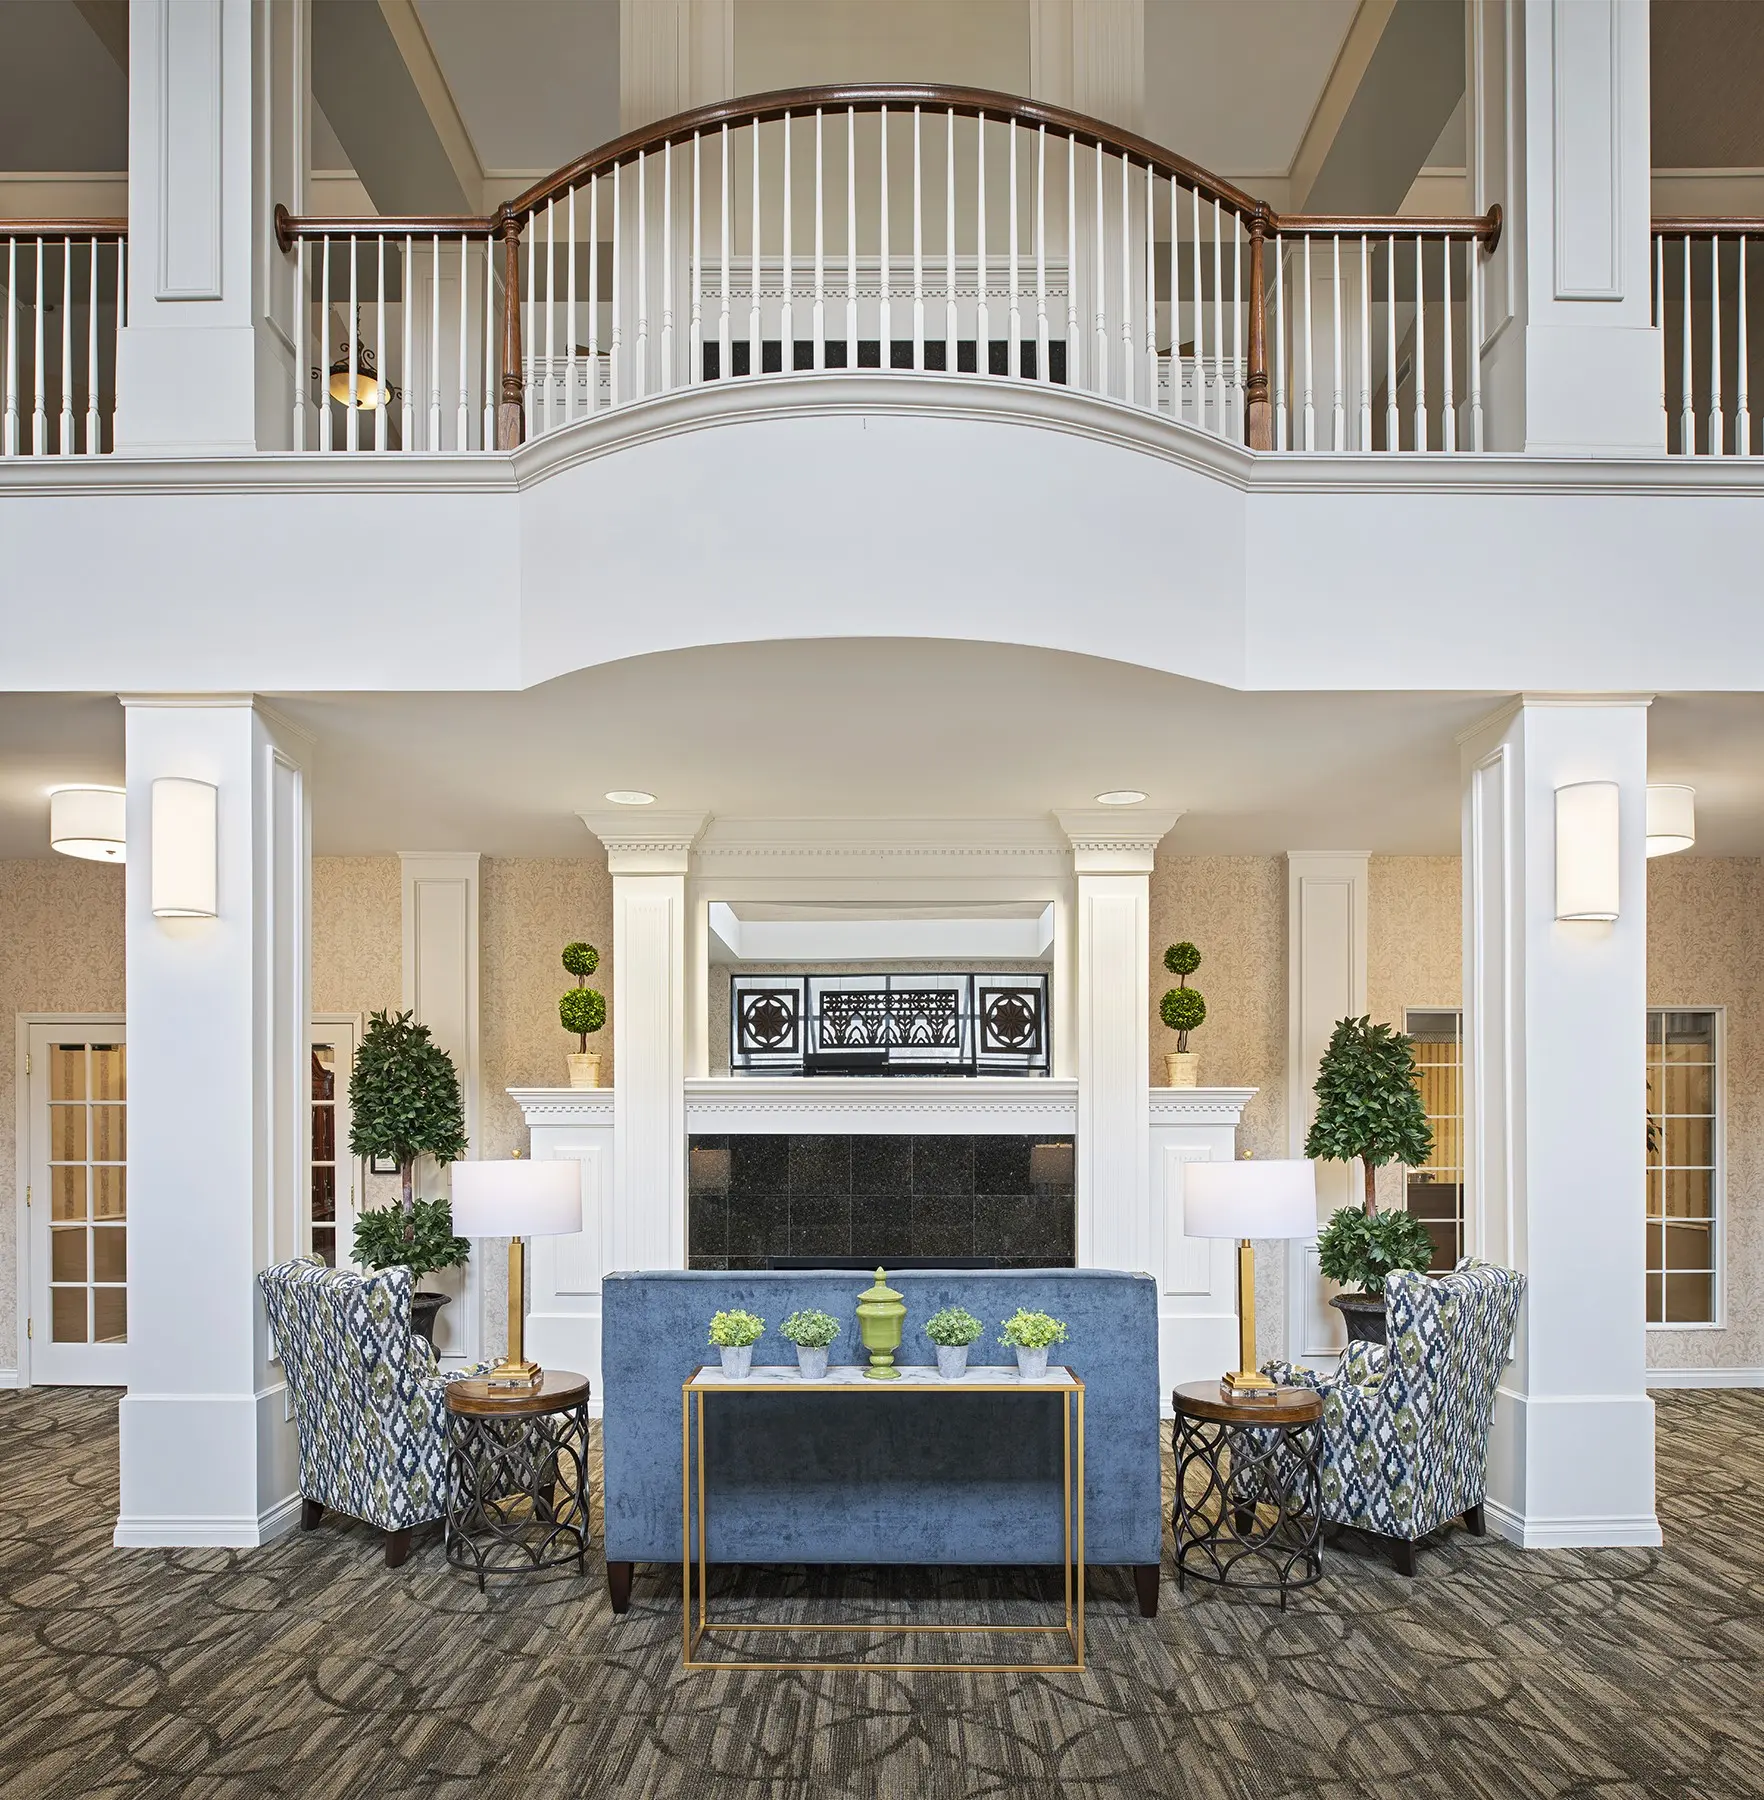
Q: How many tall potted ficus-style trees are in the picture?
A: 2